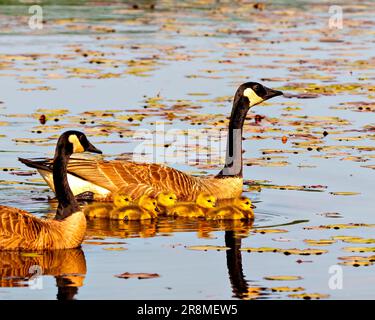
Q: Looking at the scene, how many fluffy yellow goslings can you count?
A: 5